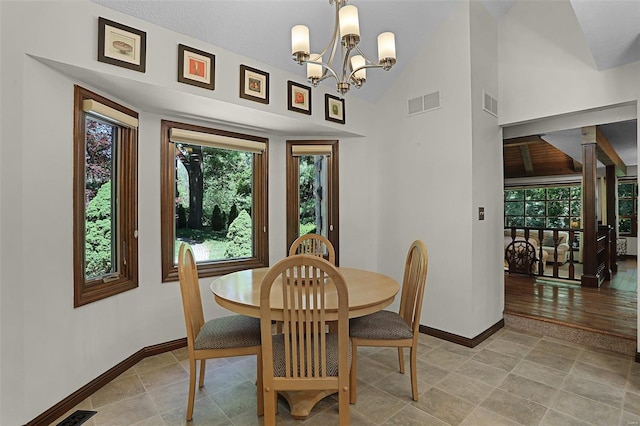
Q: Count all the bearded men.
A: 0